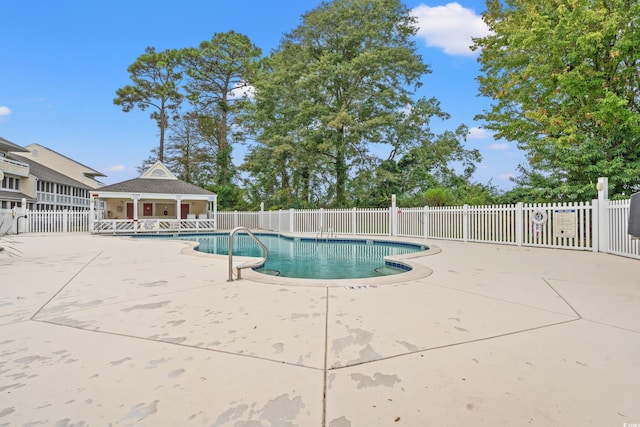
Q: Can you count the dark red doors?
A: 3